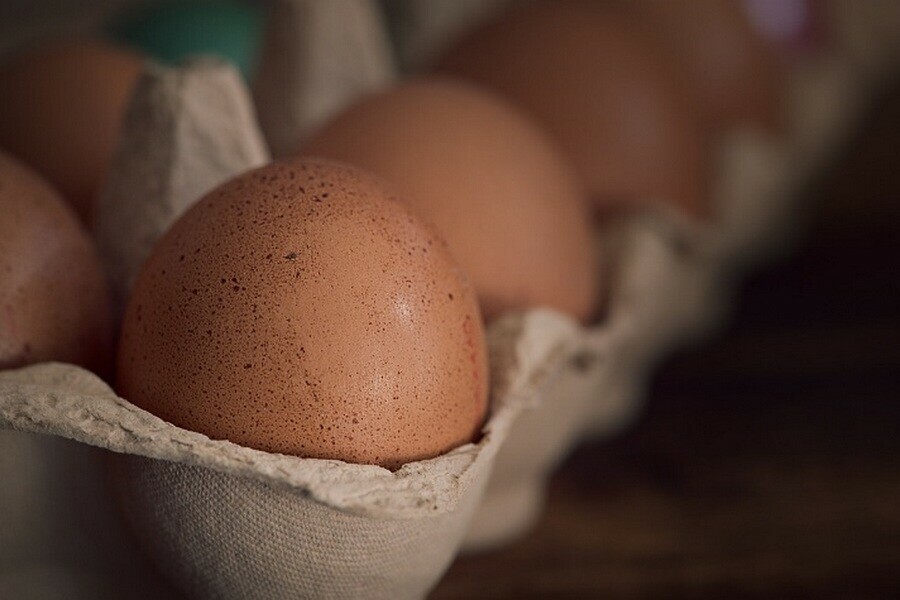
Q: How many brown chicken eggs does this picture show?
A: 6